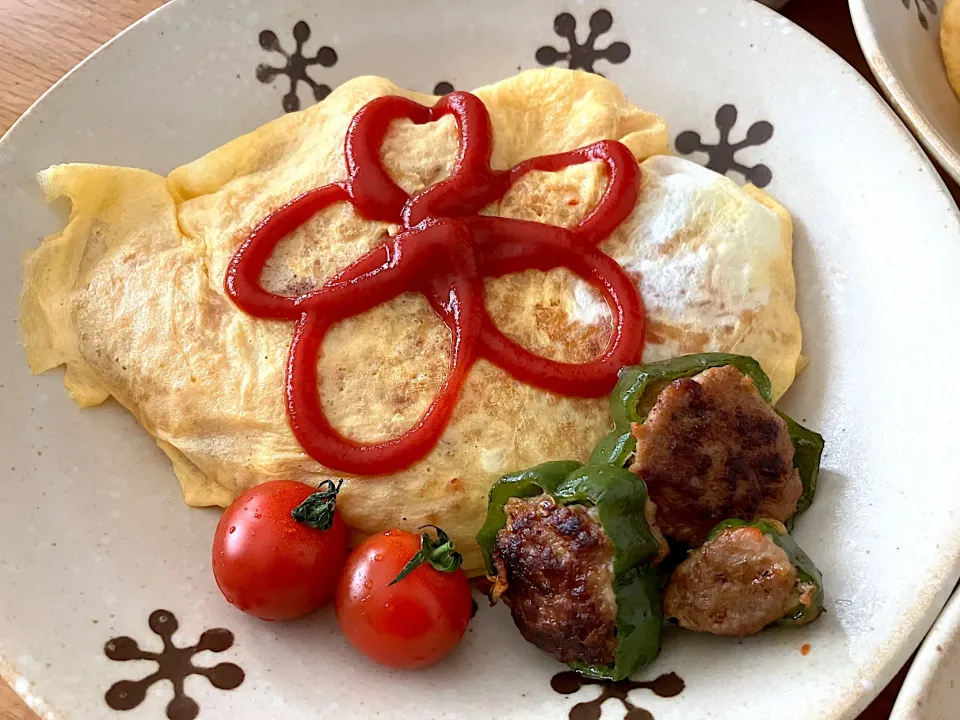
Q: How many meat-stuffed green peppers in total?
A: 3